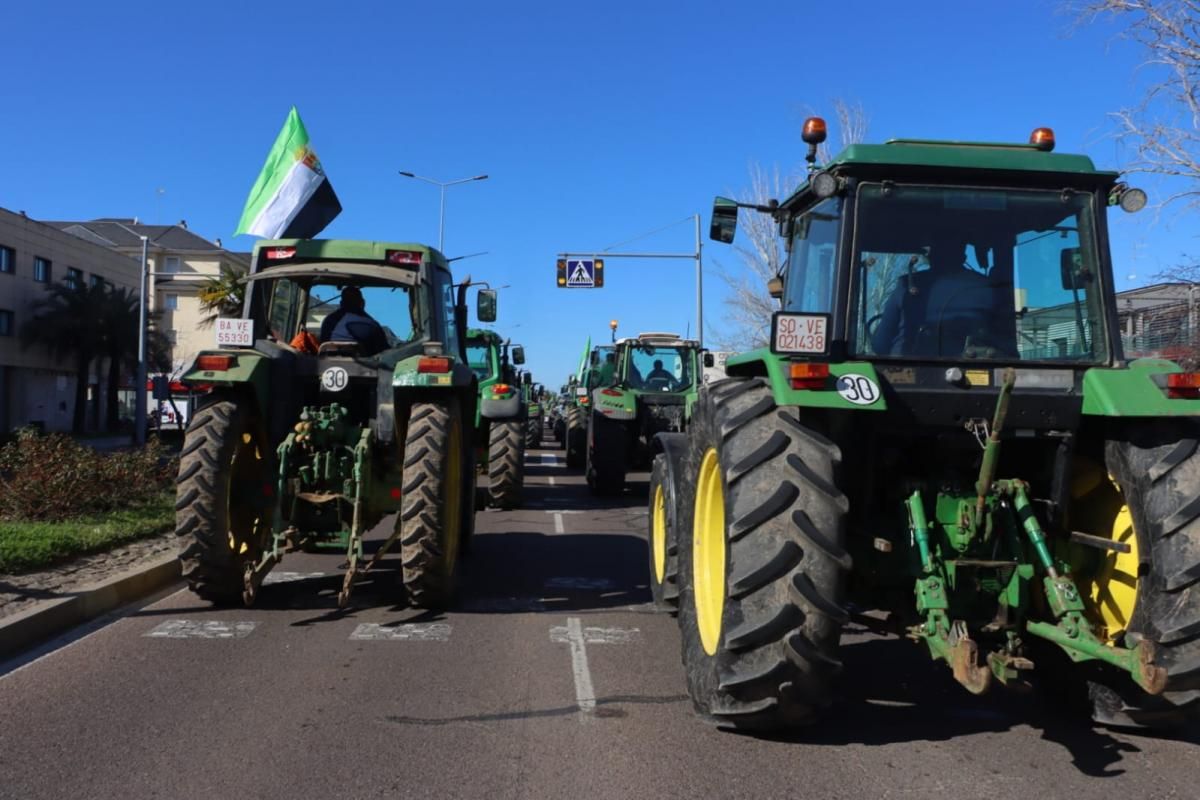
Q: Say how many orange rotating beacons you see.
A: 3